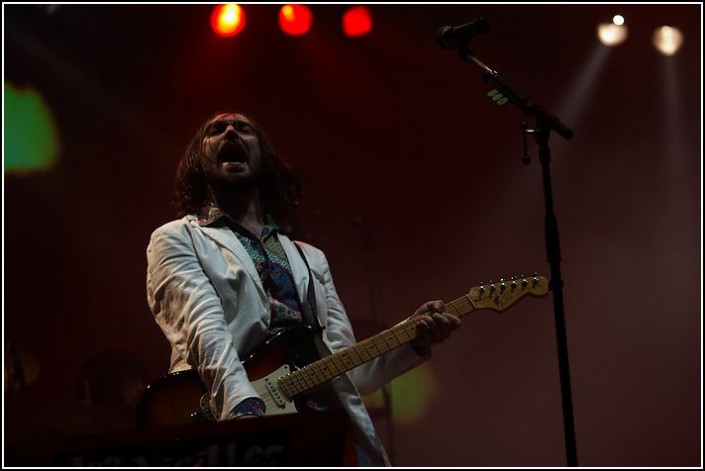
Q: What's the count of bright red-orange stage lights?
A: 3